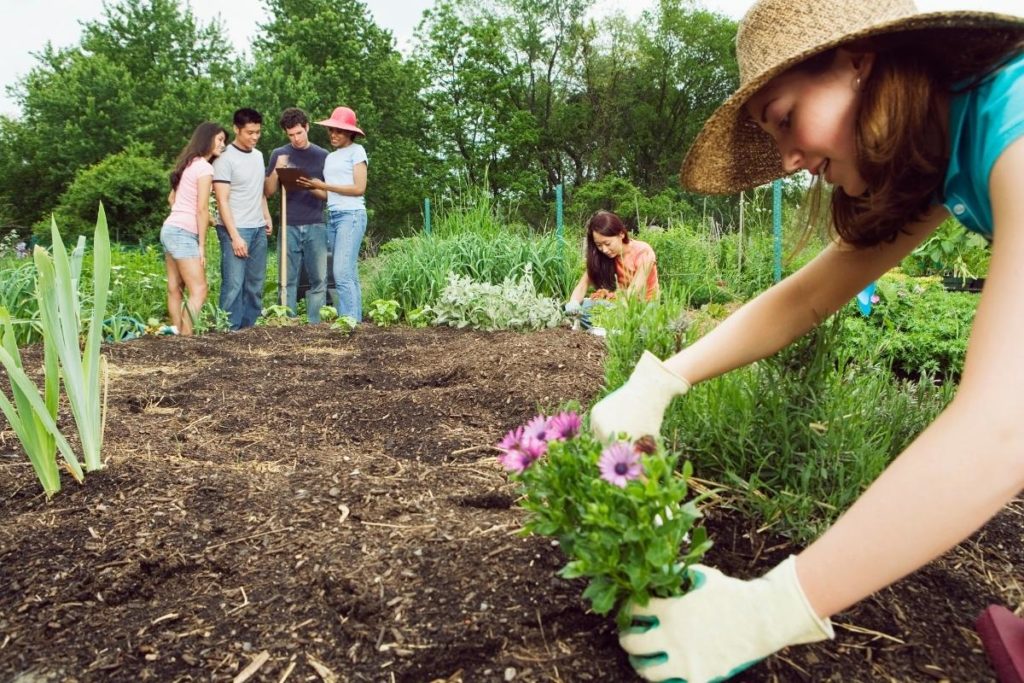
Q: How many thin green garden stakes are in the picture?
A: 3